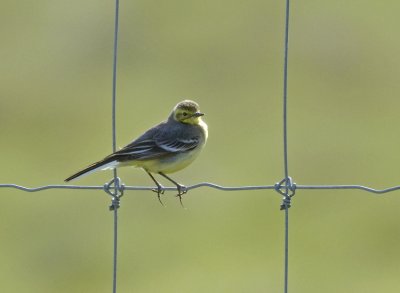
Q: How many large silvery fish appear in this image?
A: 0